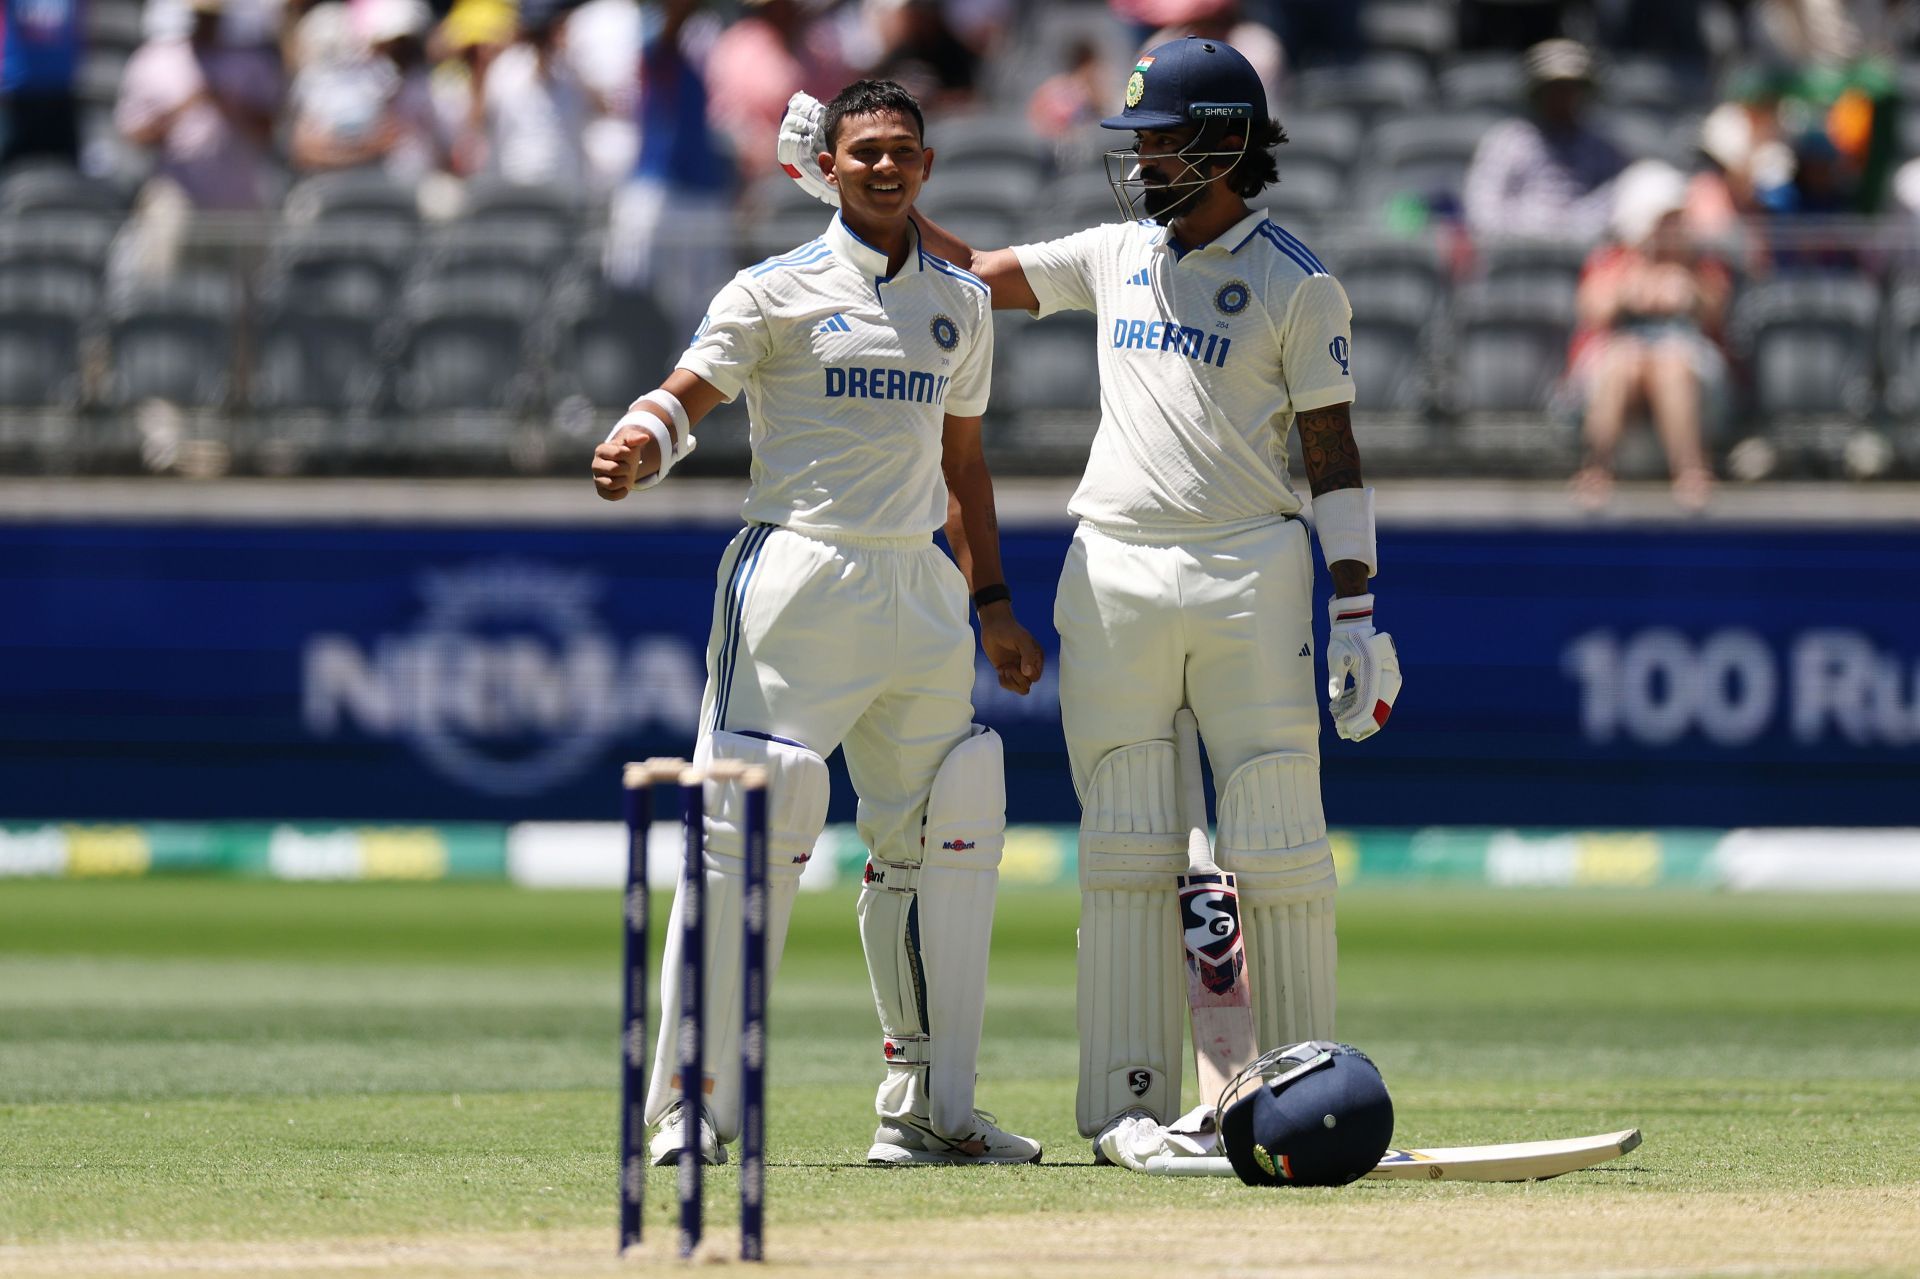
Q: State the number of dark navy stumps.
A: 3